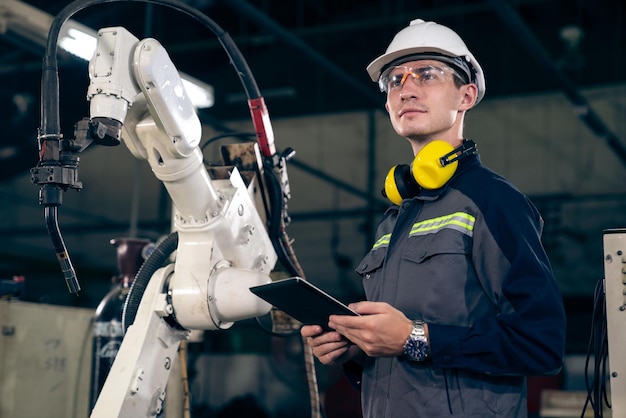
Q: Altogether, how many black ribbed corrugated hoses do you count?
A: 1